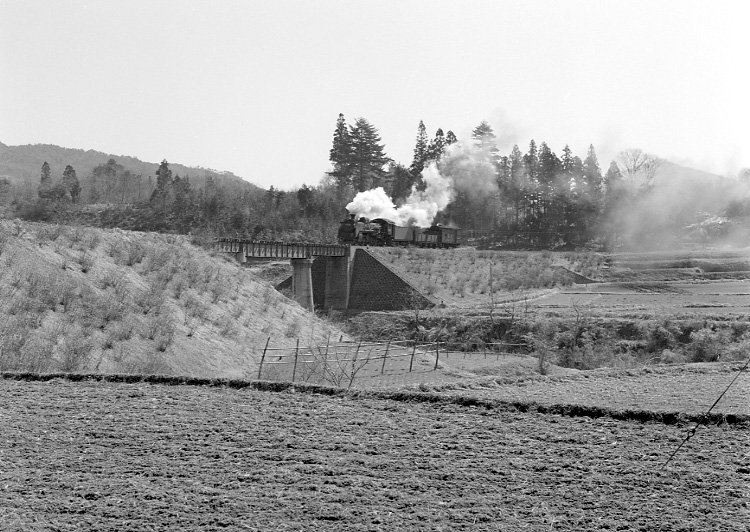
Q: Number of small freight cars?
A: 2